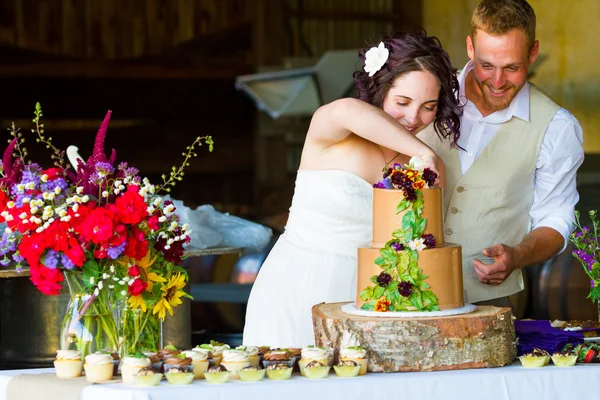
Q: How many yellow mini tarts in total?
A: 9